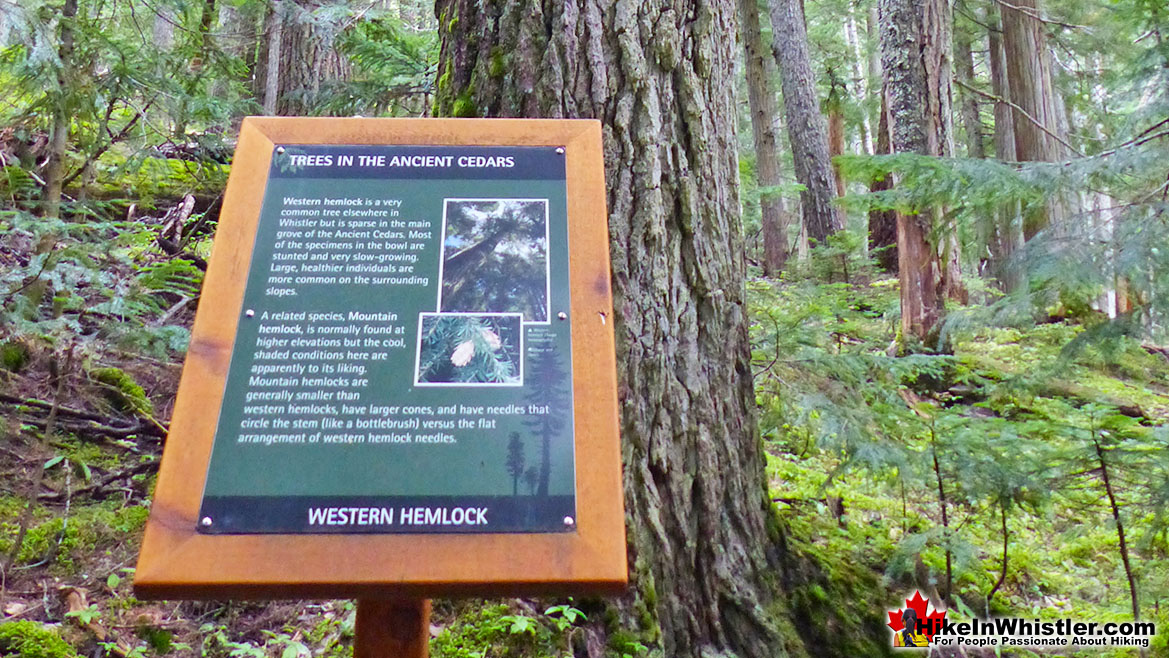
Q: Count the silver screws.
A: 6